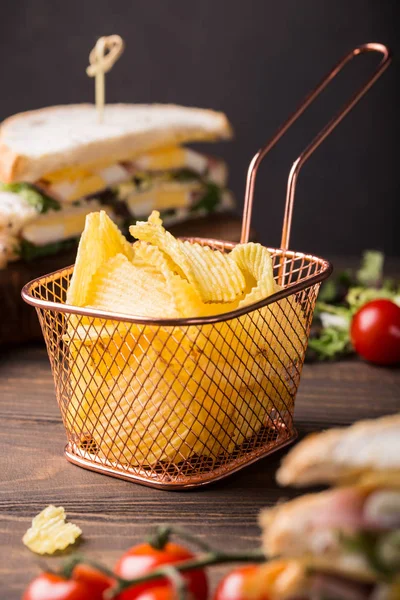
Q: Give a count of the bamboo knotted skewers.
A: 1